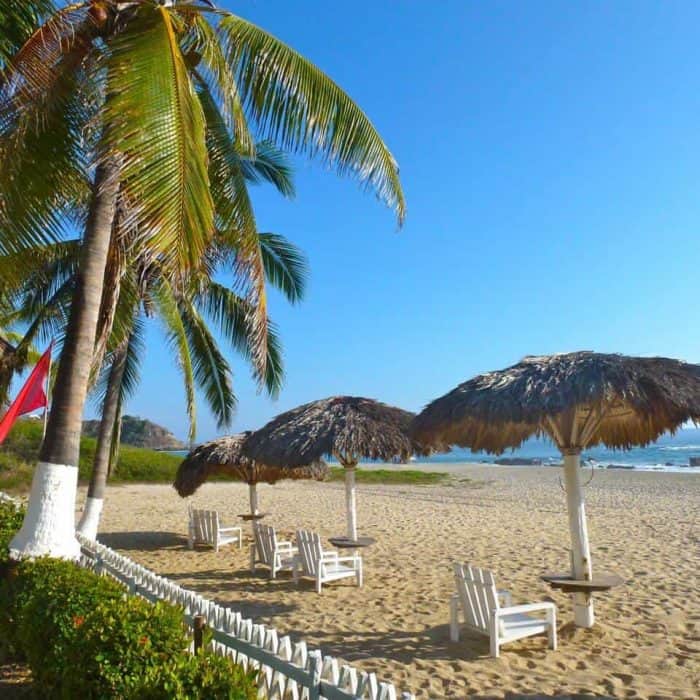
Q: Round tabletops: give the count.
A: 3